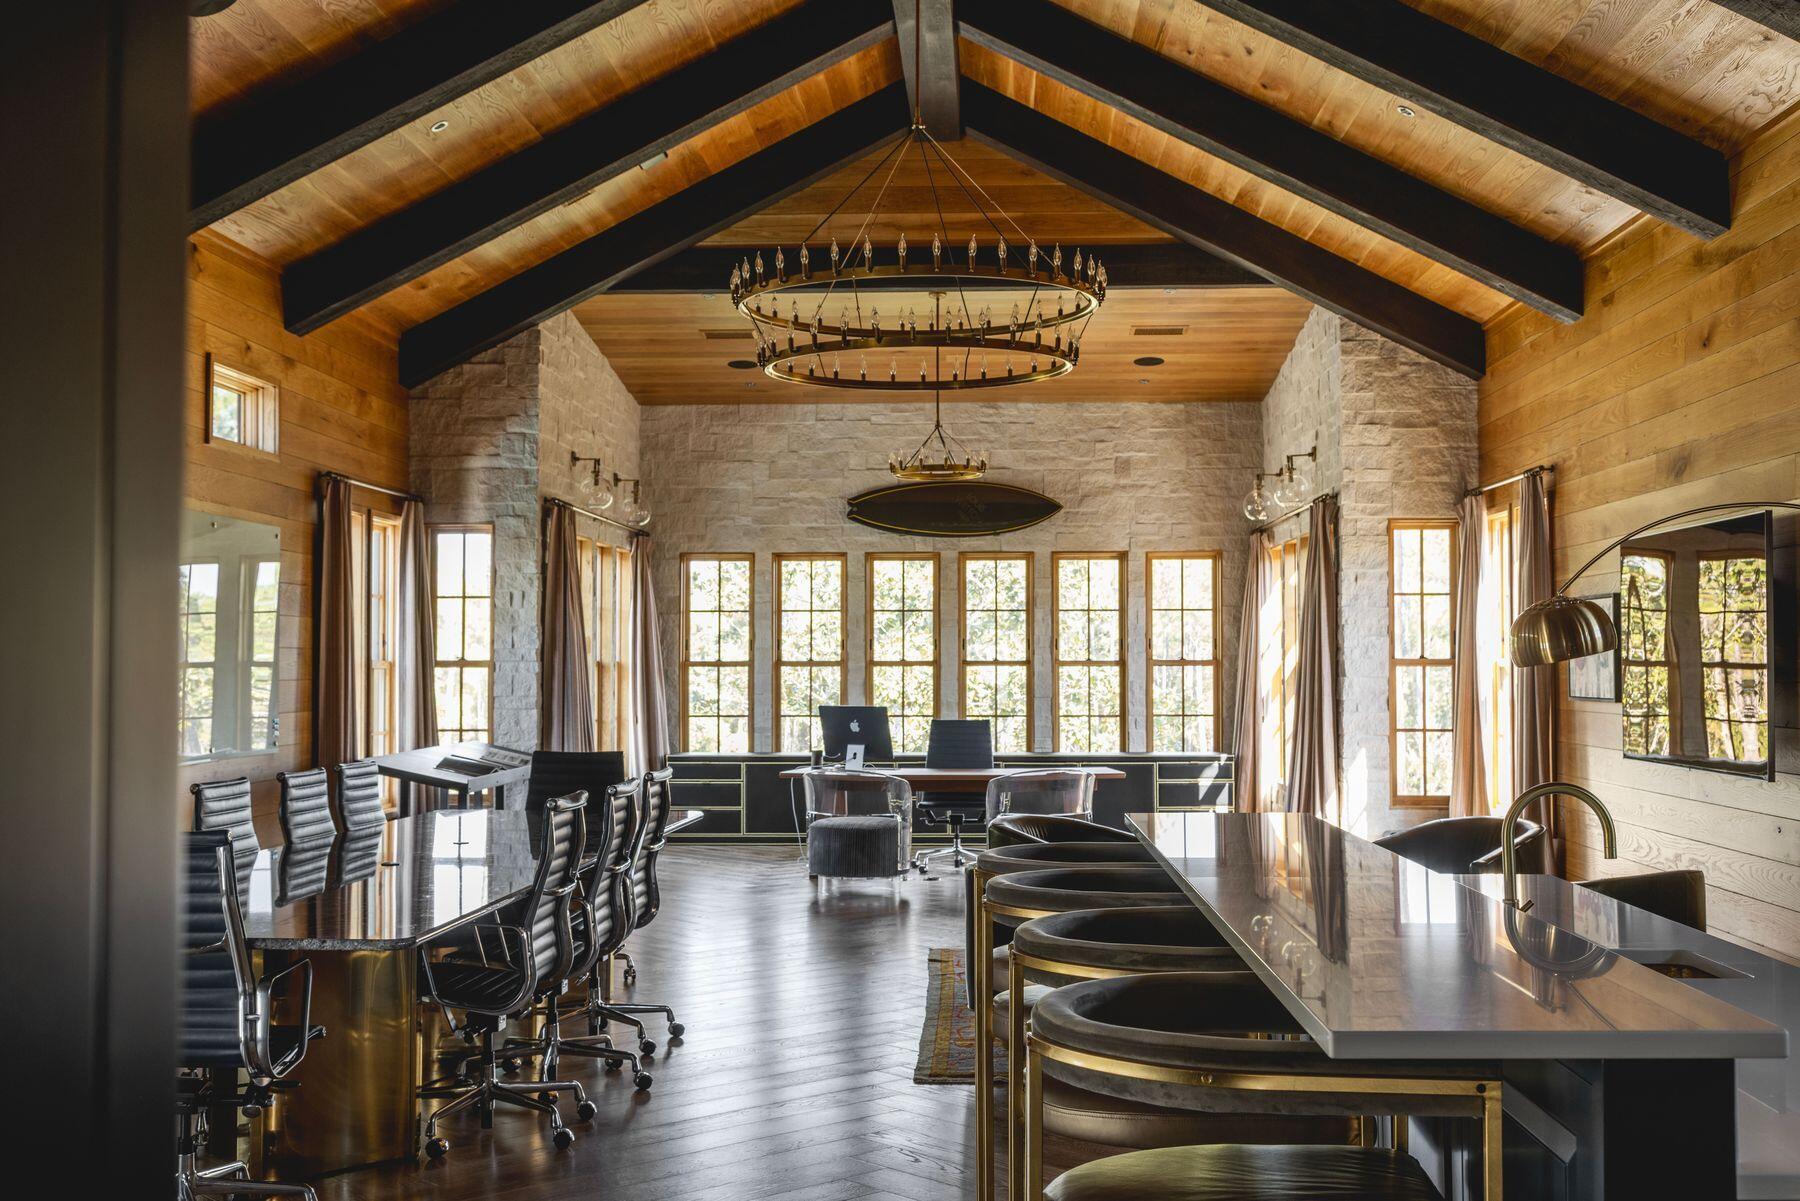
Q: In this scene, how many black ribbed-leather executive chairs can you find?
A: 9